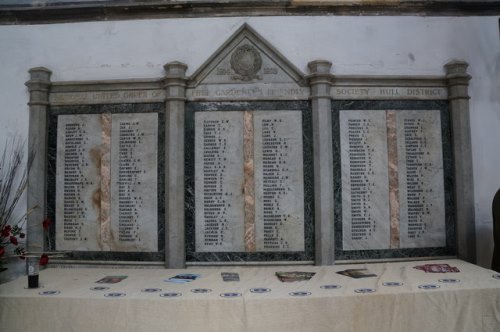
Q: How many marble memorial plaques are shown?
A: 3